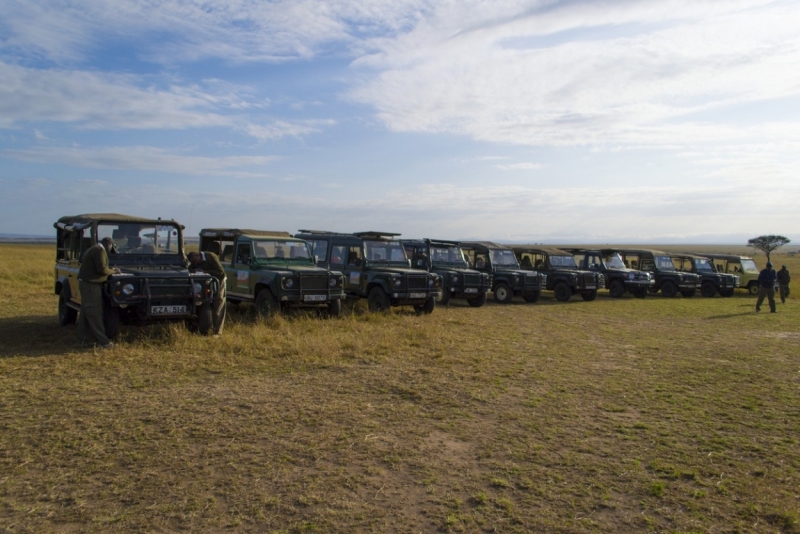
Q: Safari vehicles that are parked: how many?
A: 10